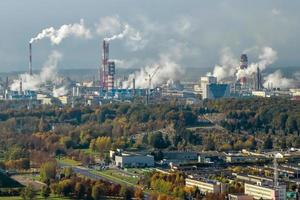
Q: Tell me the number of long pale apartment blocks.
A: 2